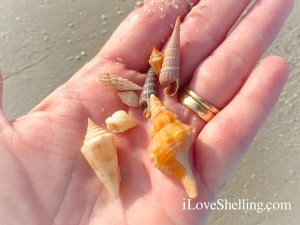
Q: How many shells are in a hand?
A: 8